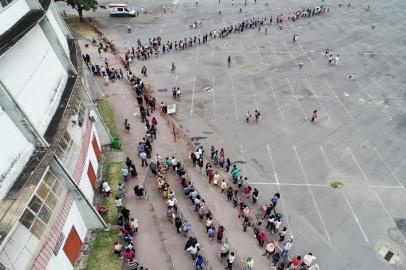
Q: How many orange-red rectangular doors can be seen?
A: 3